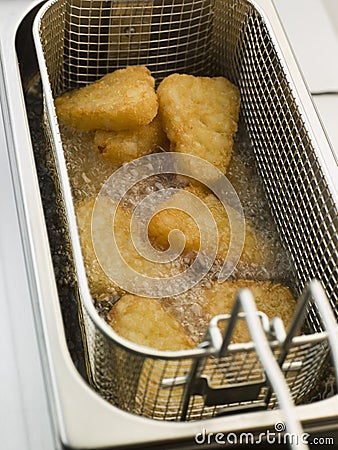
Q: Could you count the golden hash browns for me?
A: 7